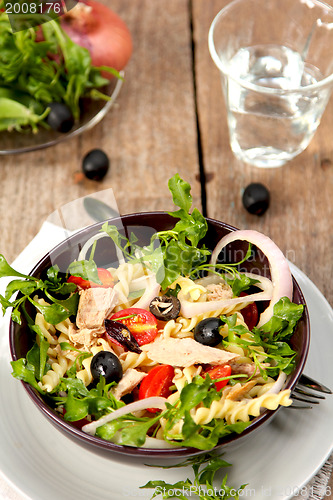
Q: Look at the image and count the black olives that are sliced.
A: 1